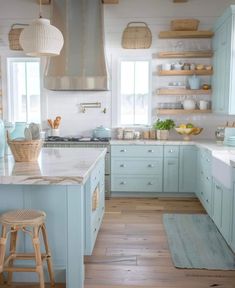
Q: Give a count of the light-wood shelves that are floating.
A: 5